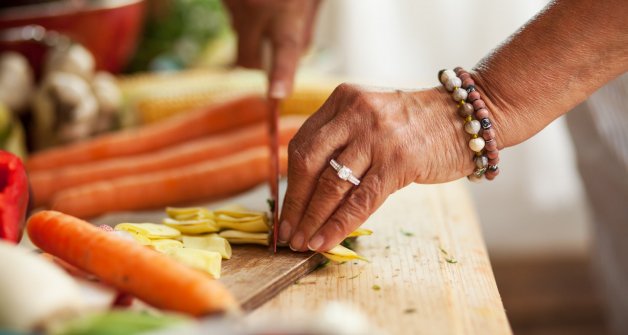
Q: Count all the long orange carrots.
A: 4